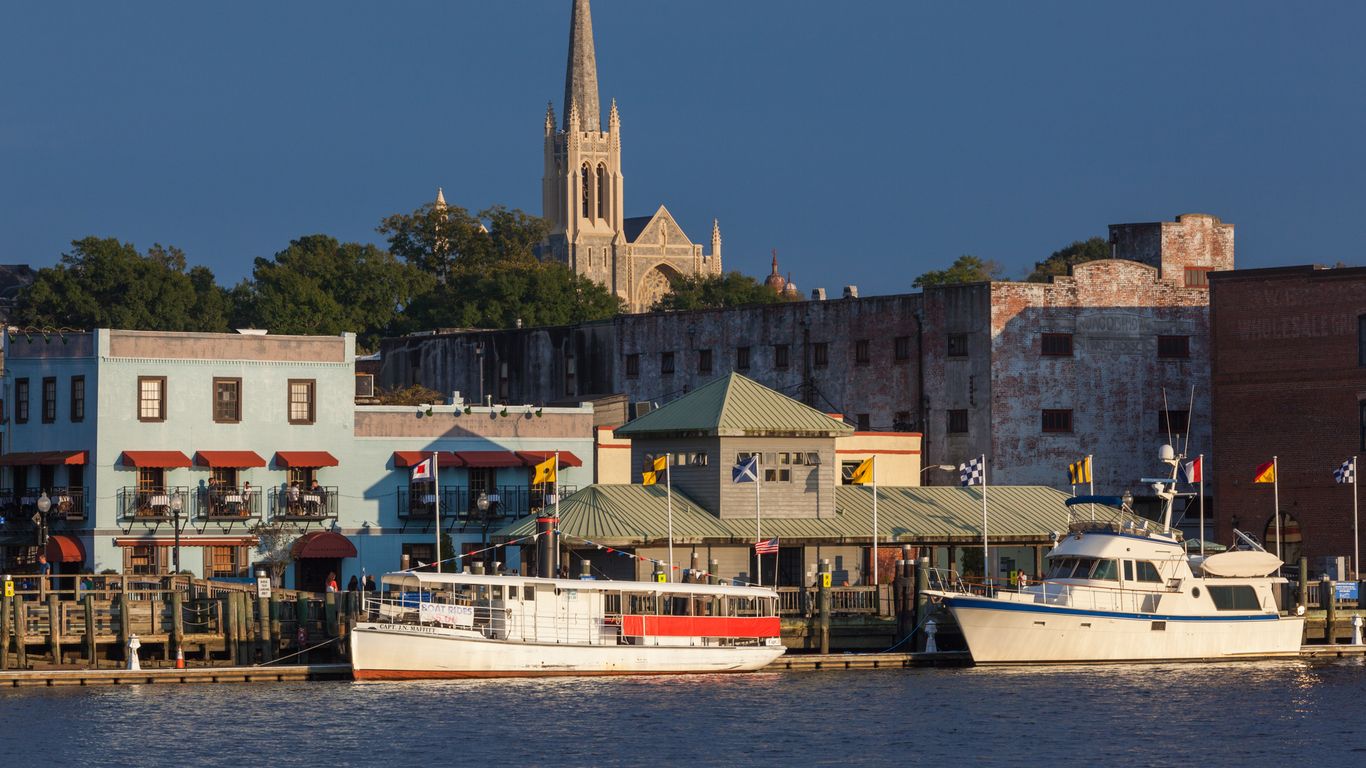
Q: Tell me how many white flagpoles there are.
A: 10